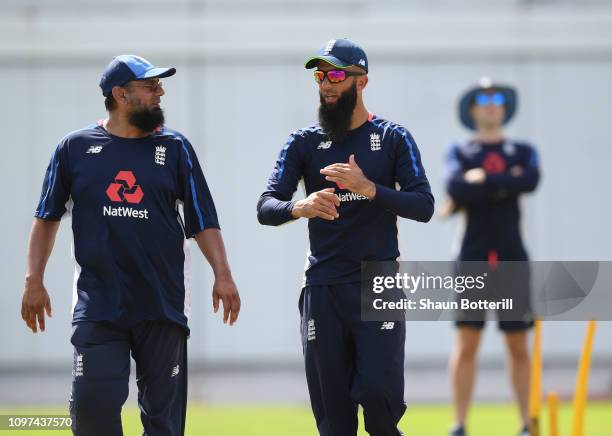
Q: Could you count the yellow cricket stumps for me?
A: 3